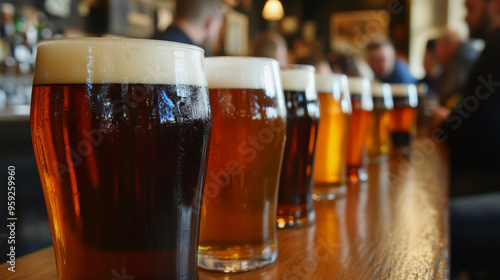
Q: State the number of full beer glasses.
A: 7